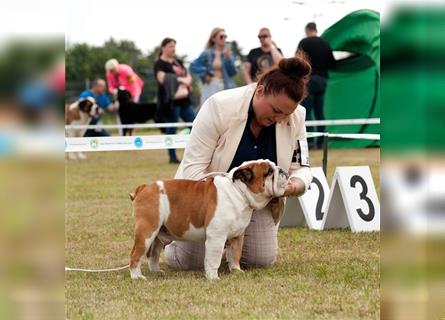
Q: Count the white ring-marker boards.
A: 2